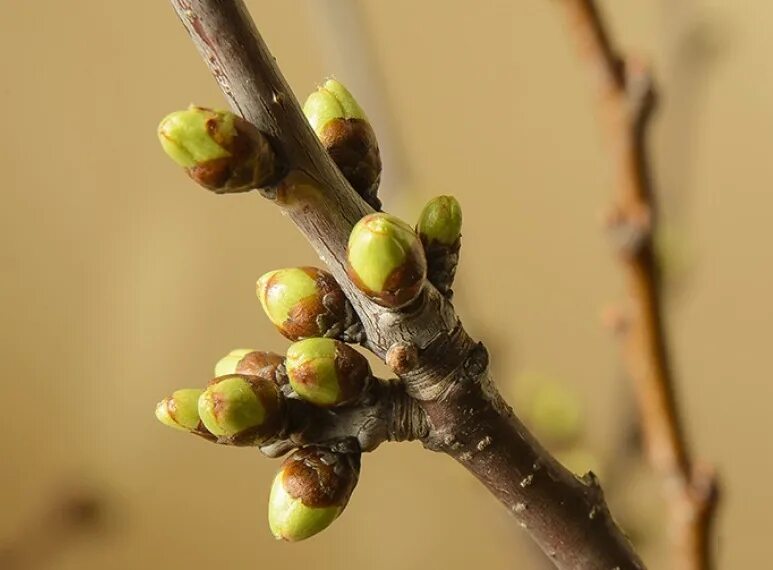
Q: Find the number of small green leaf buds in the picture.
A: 10